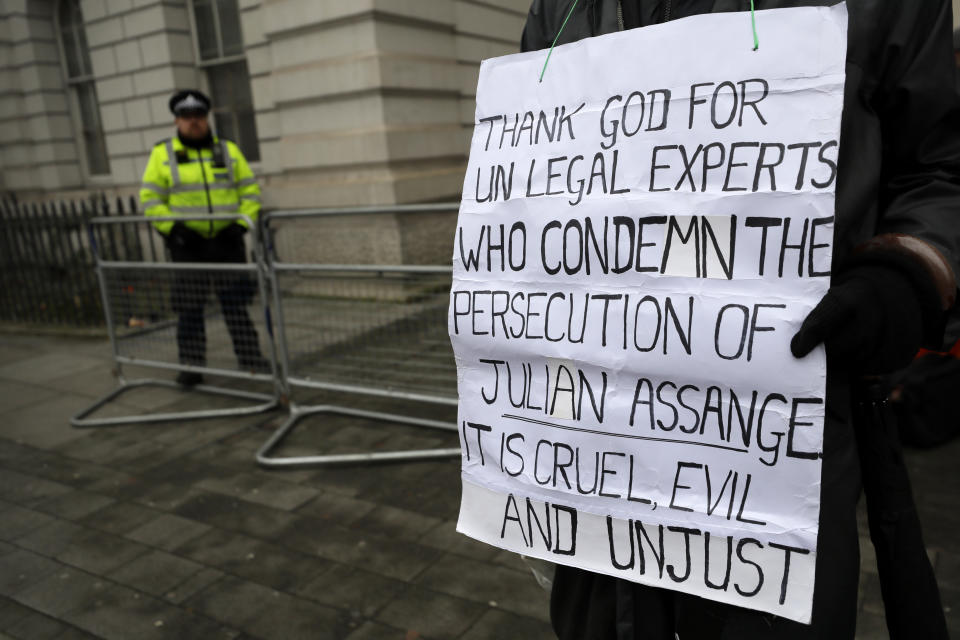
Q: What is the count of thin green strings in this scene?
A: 2